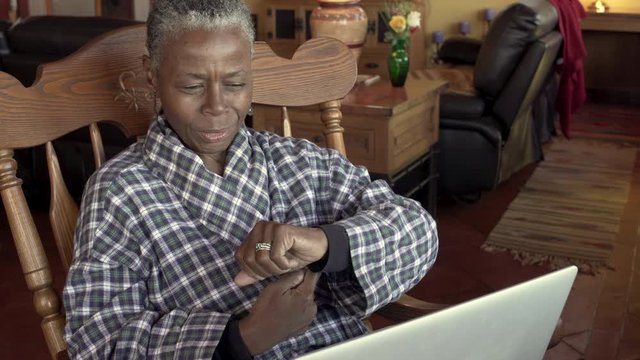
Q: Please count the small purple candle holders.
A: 3